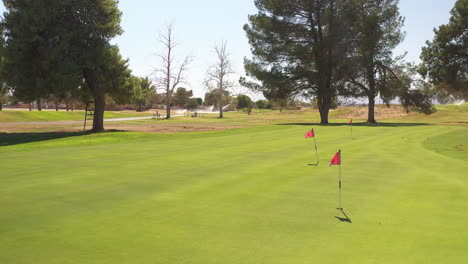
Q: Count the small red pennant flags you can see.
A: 3